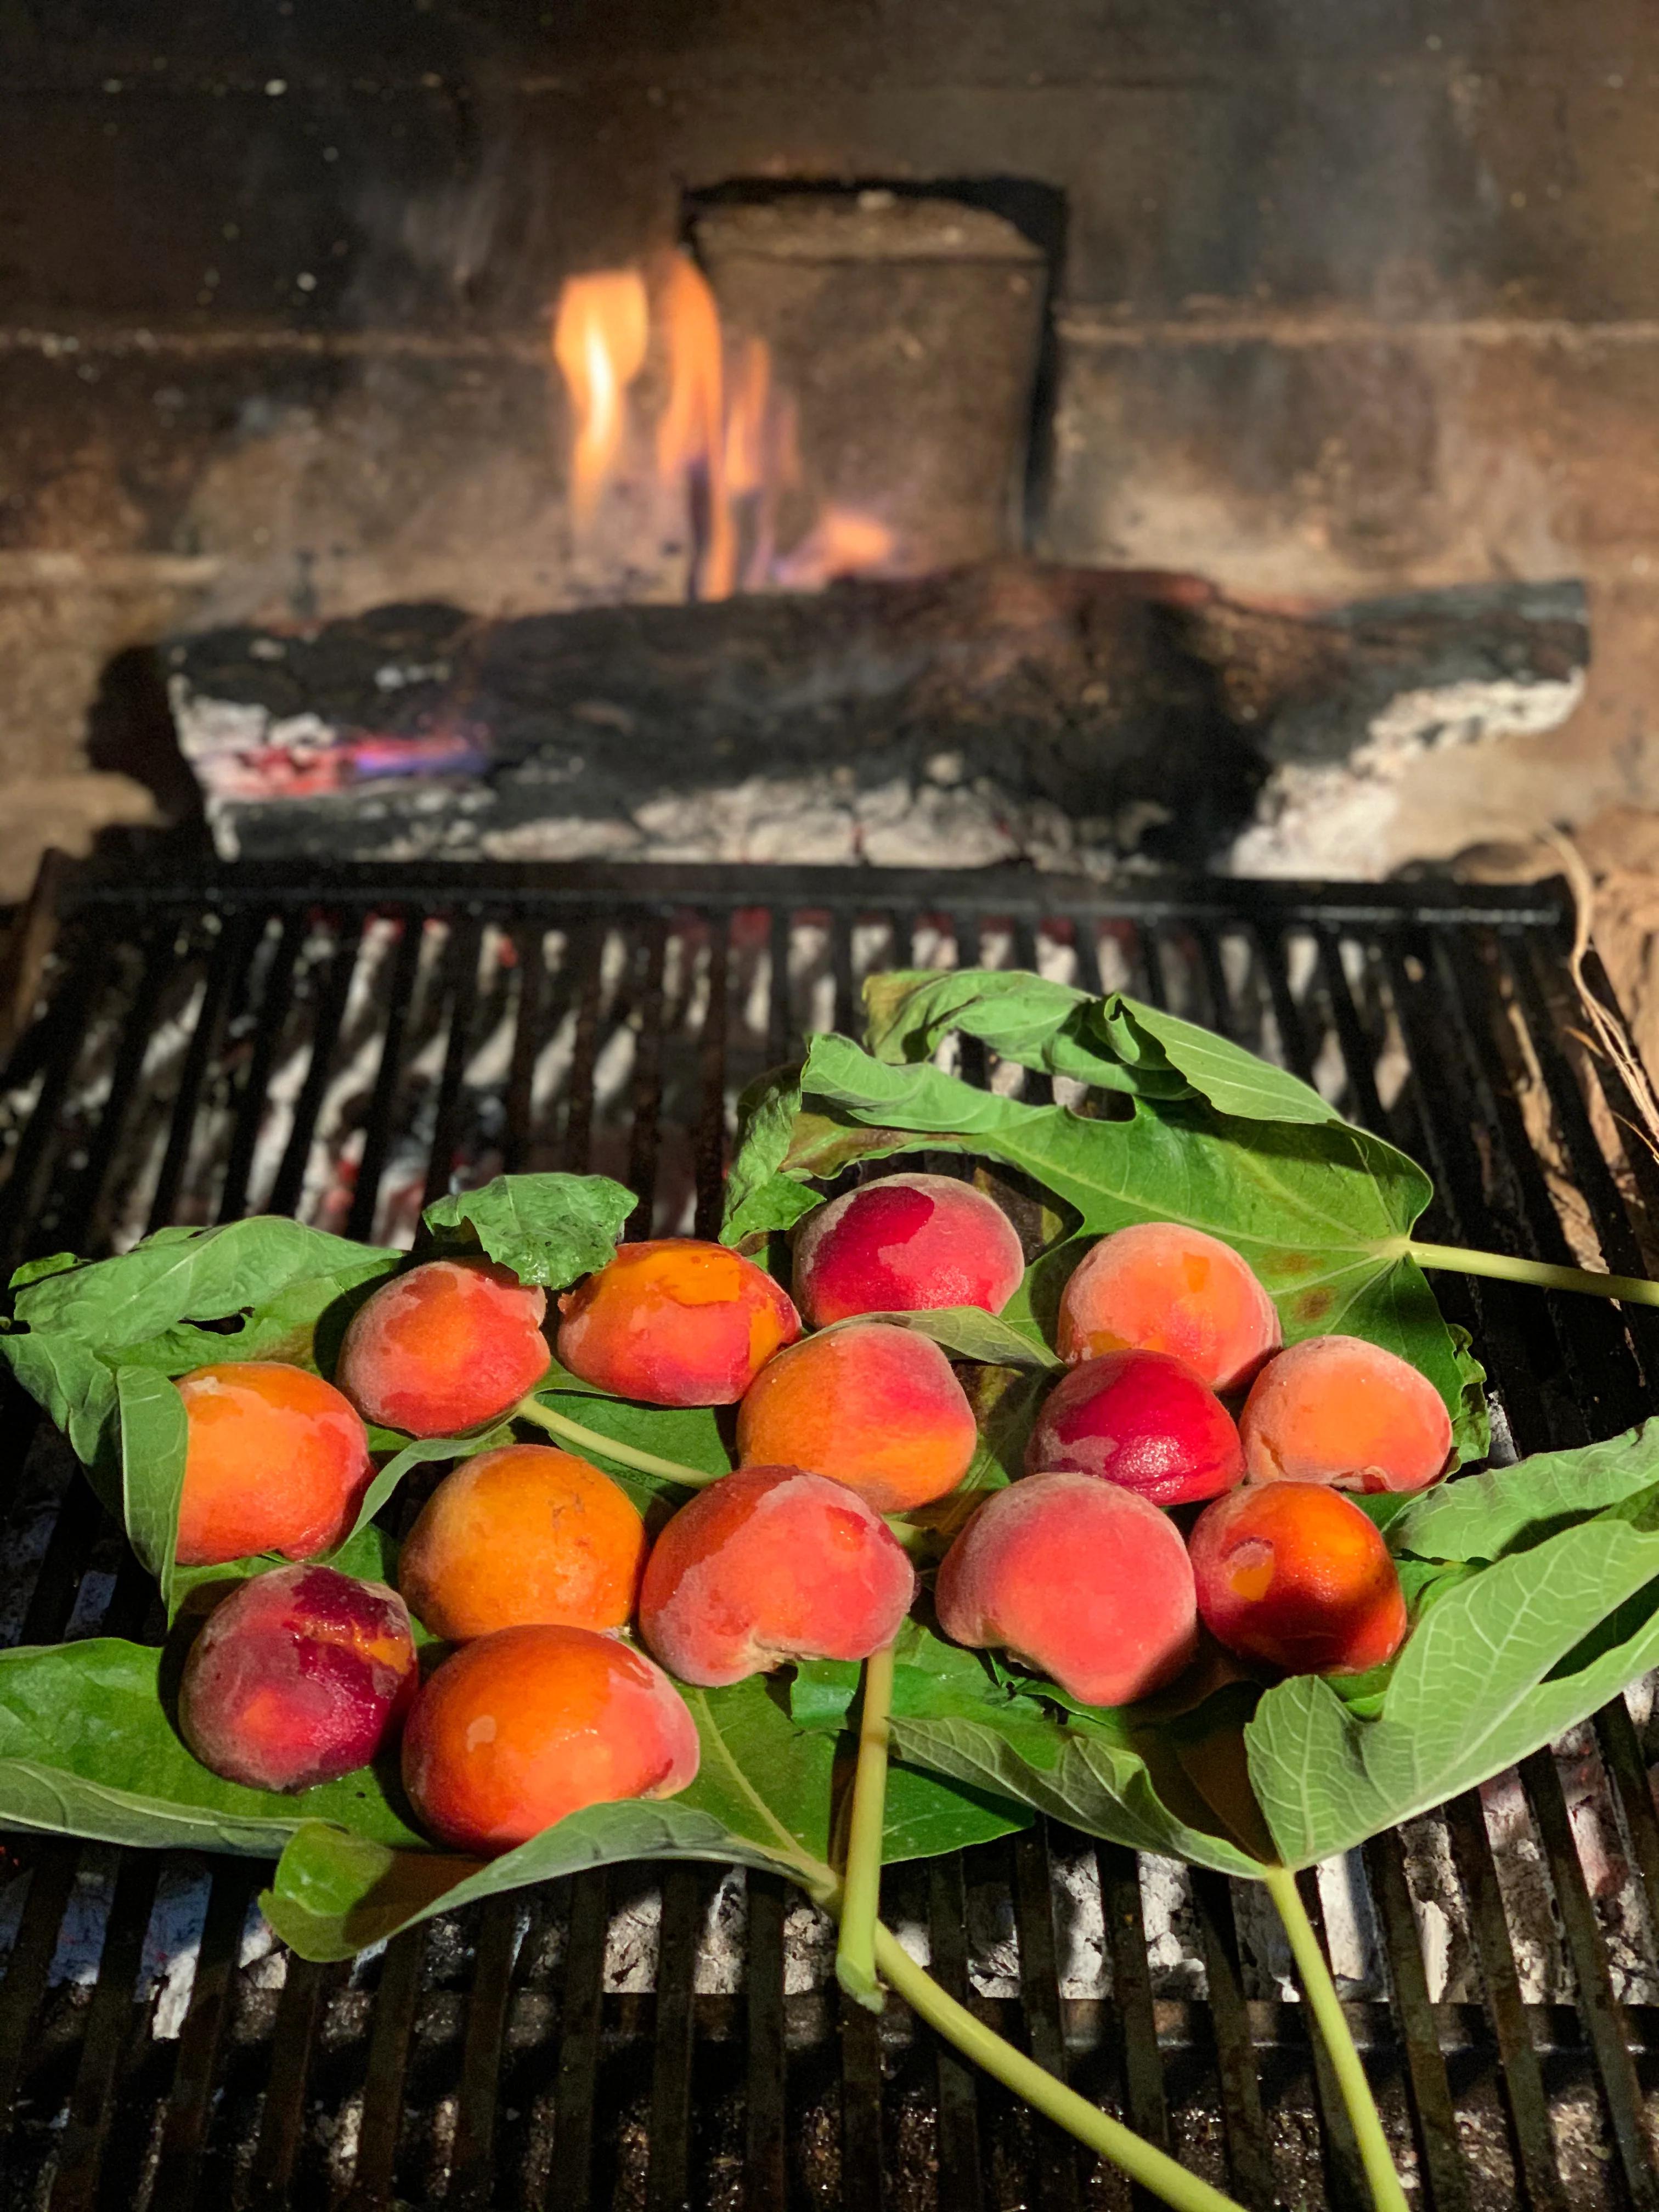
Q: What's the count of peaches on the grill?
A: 14